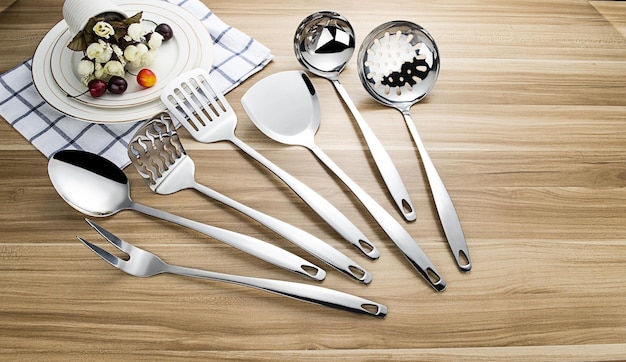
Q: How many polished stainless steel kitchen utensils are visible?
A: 7